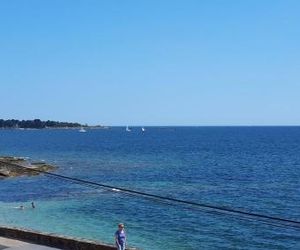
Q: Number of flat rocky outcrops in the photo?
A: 1